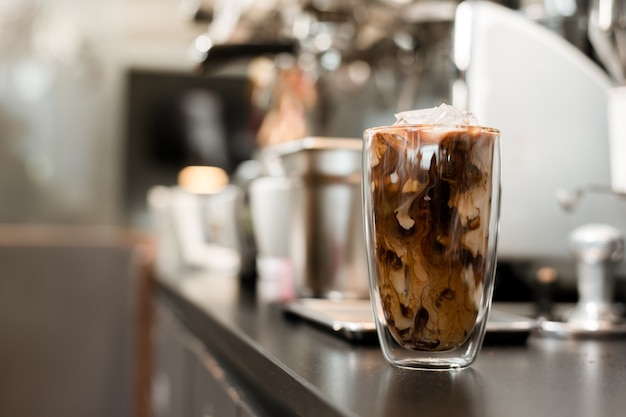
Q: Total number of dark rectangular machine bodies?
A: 1